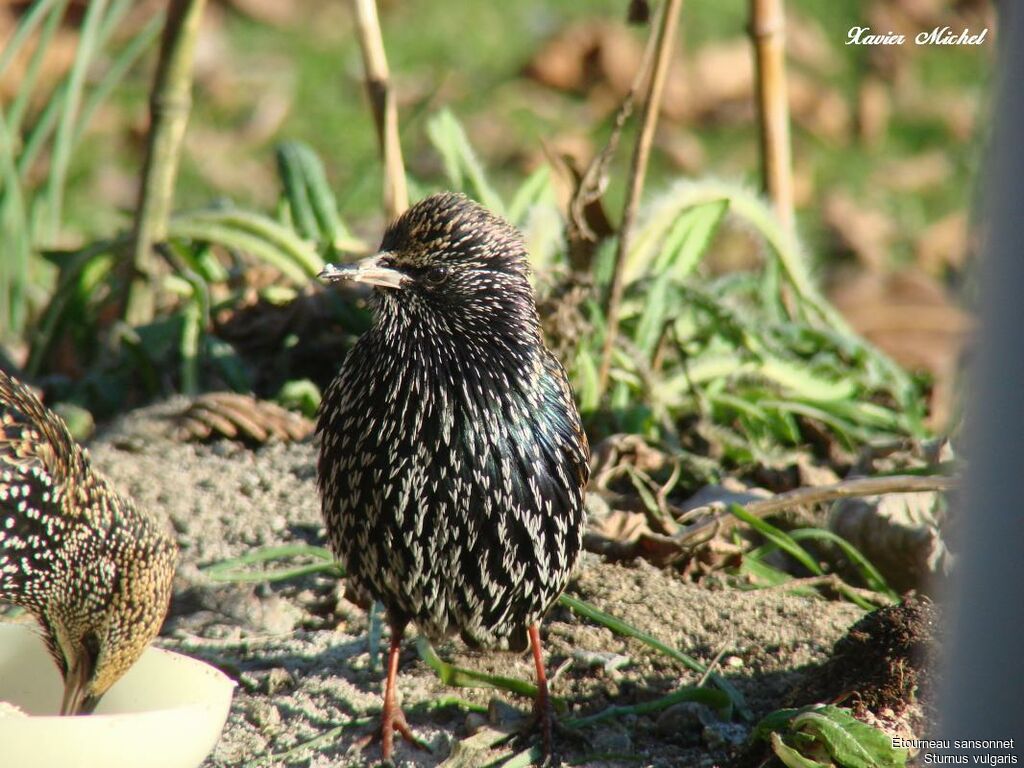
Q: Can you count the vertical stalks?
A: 4